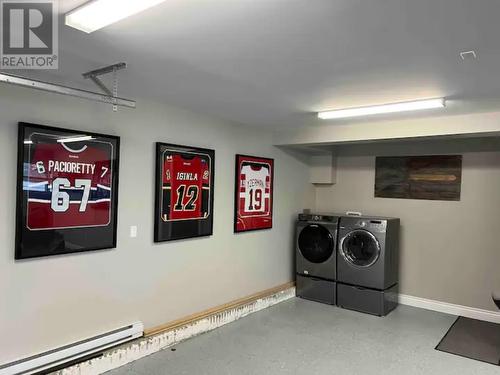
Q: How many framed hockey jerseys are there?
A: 3